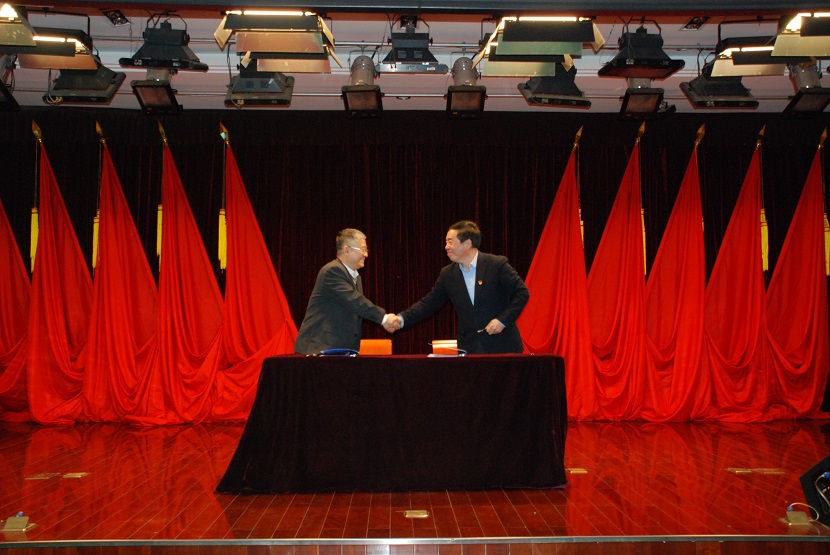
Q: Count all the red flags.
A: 10